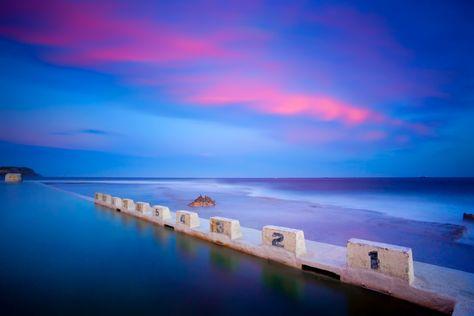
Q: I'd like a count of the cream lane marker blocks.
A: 10